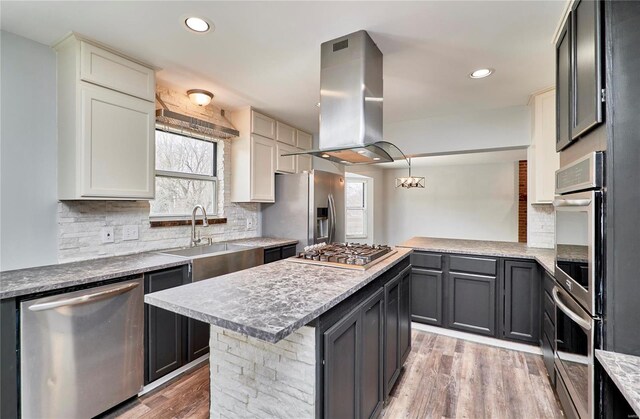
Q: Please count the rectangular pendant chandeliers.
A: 1